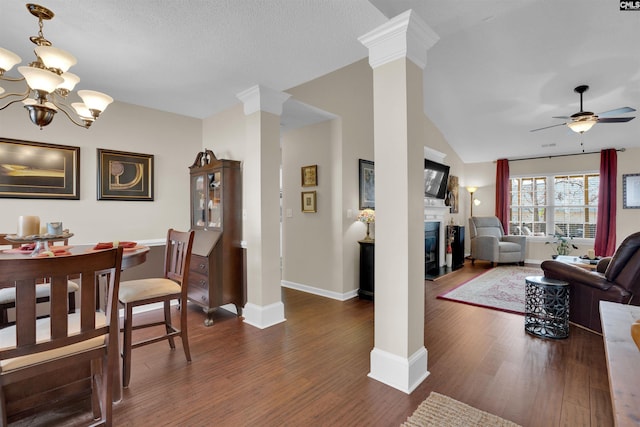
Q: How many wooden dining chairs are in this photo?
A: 3